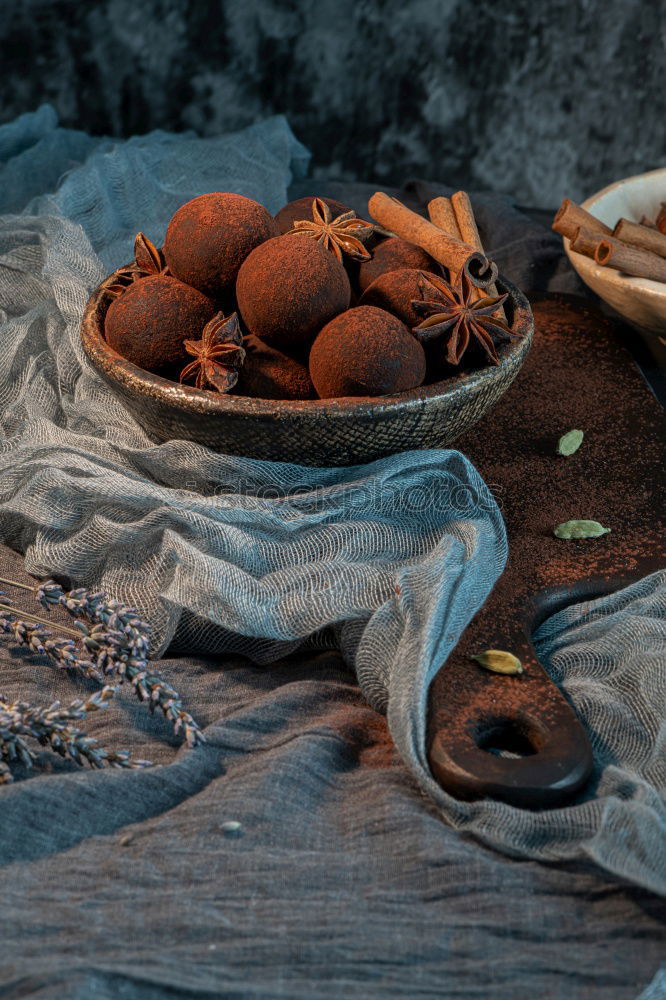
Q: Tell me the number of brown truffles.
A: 8